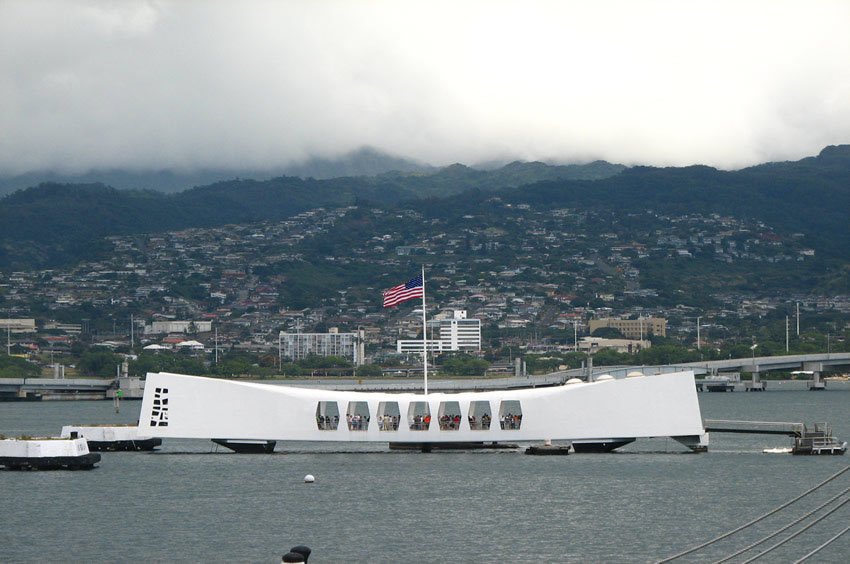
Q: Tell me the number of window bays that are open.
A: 7